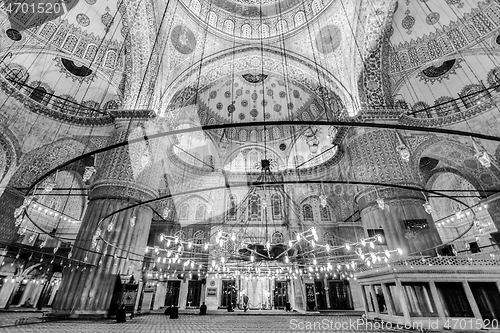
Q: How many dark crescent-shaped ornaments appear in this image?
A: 3